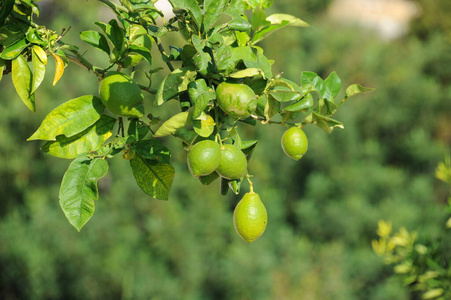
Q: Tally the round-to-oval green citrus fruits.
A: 6